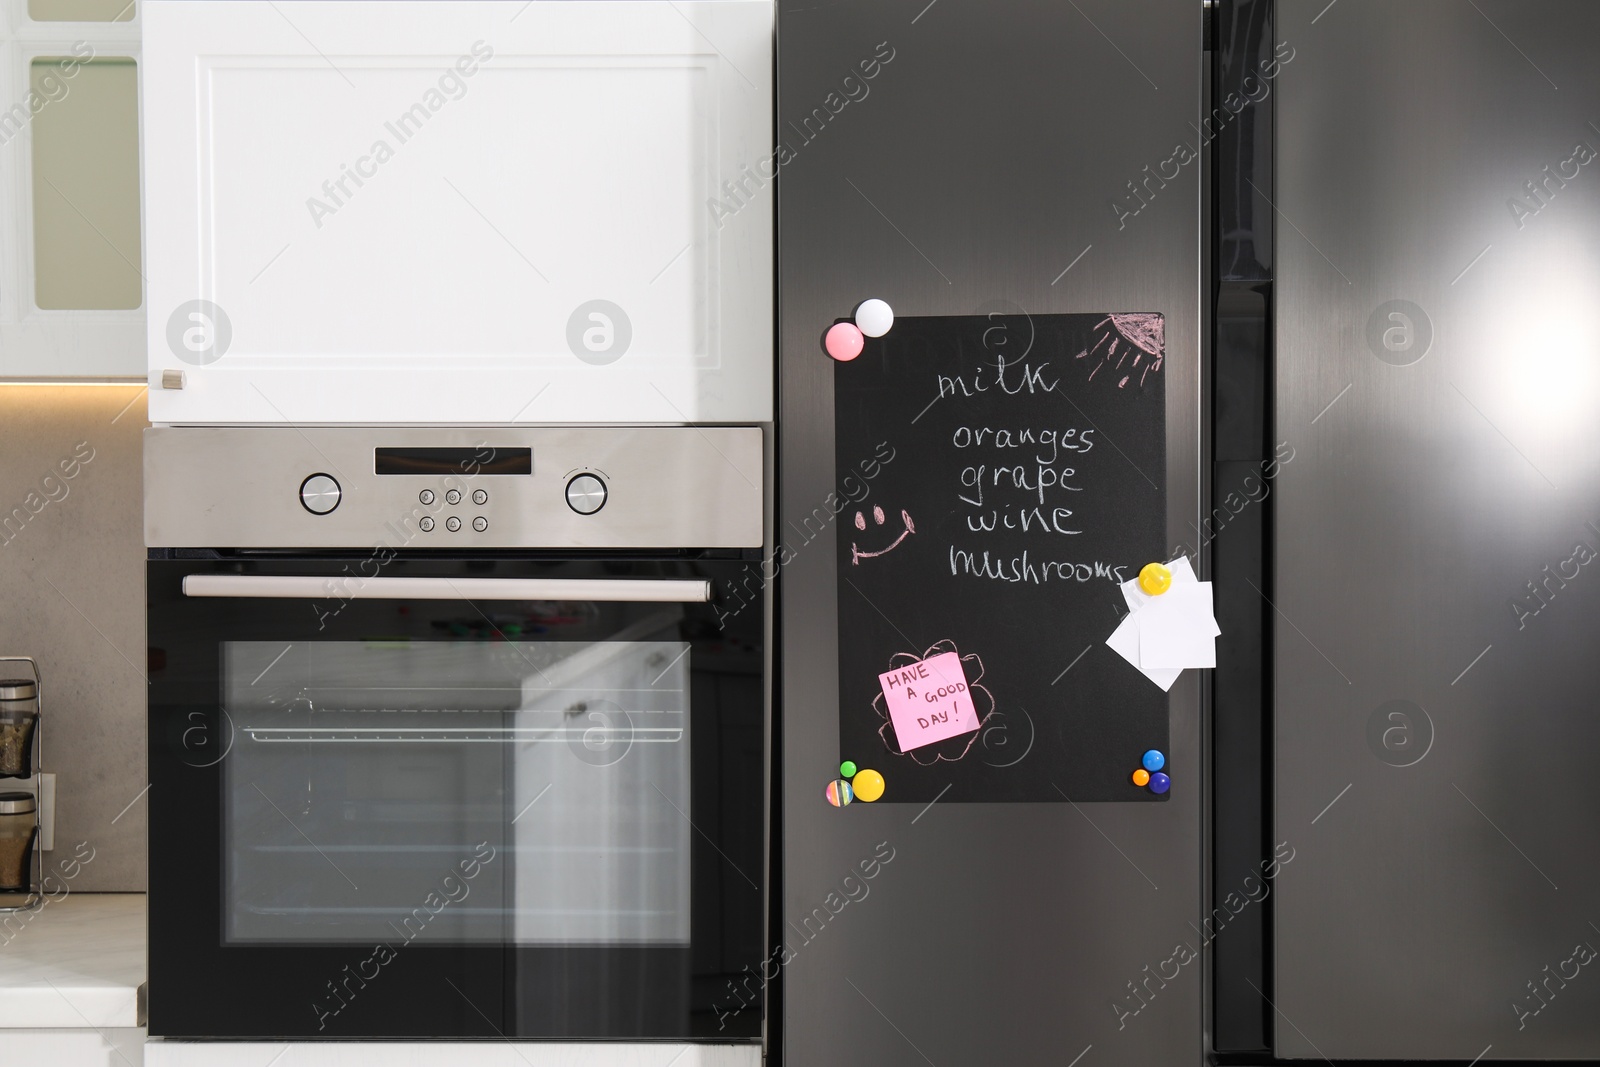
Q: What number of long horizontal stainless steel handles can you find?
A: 1